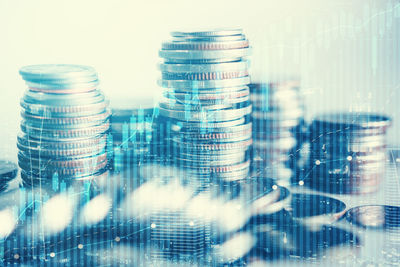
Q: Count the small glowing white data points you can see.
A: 10